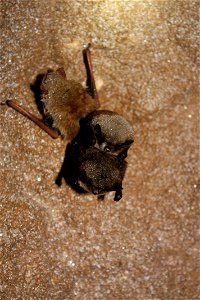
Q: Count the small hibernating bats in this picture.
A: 3